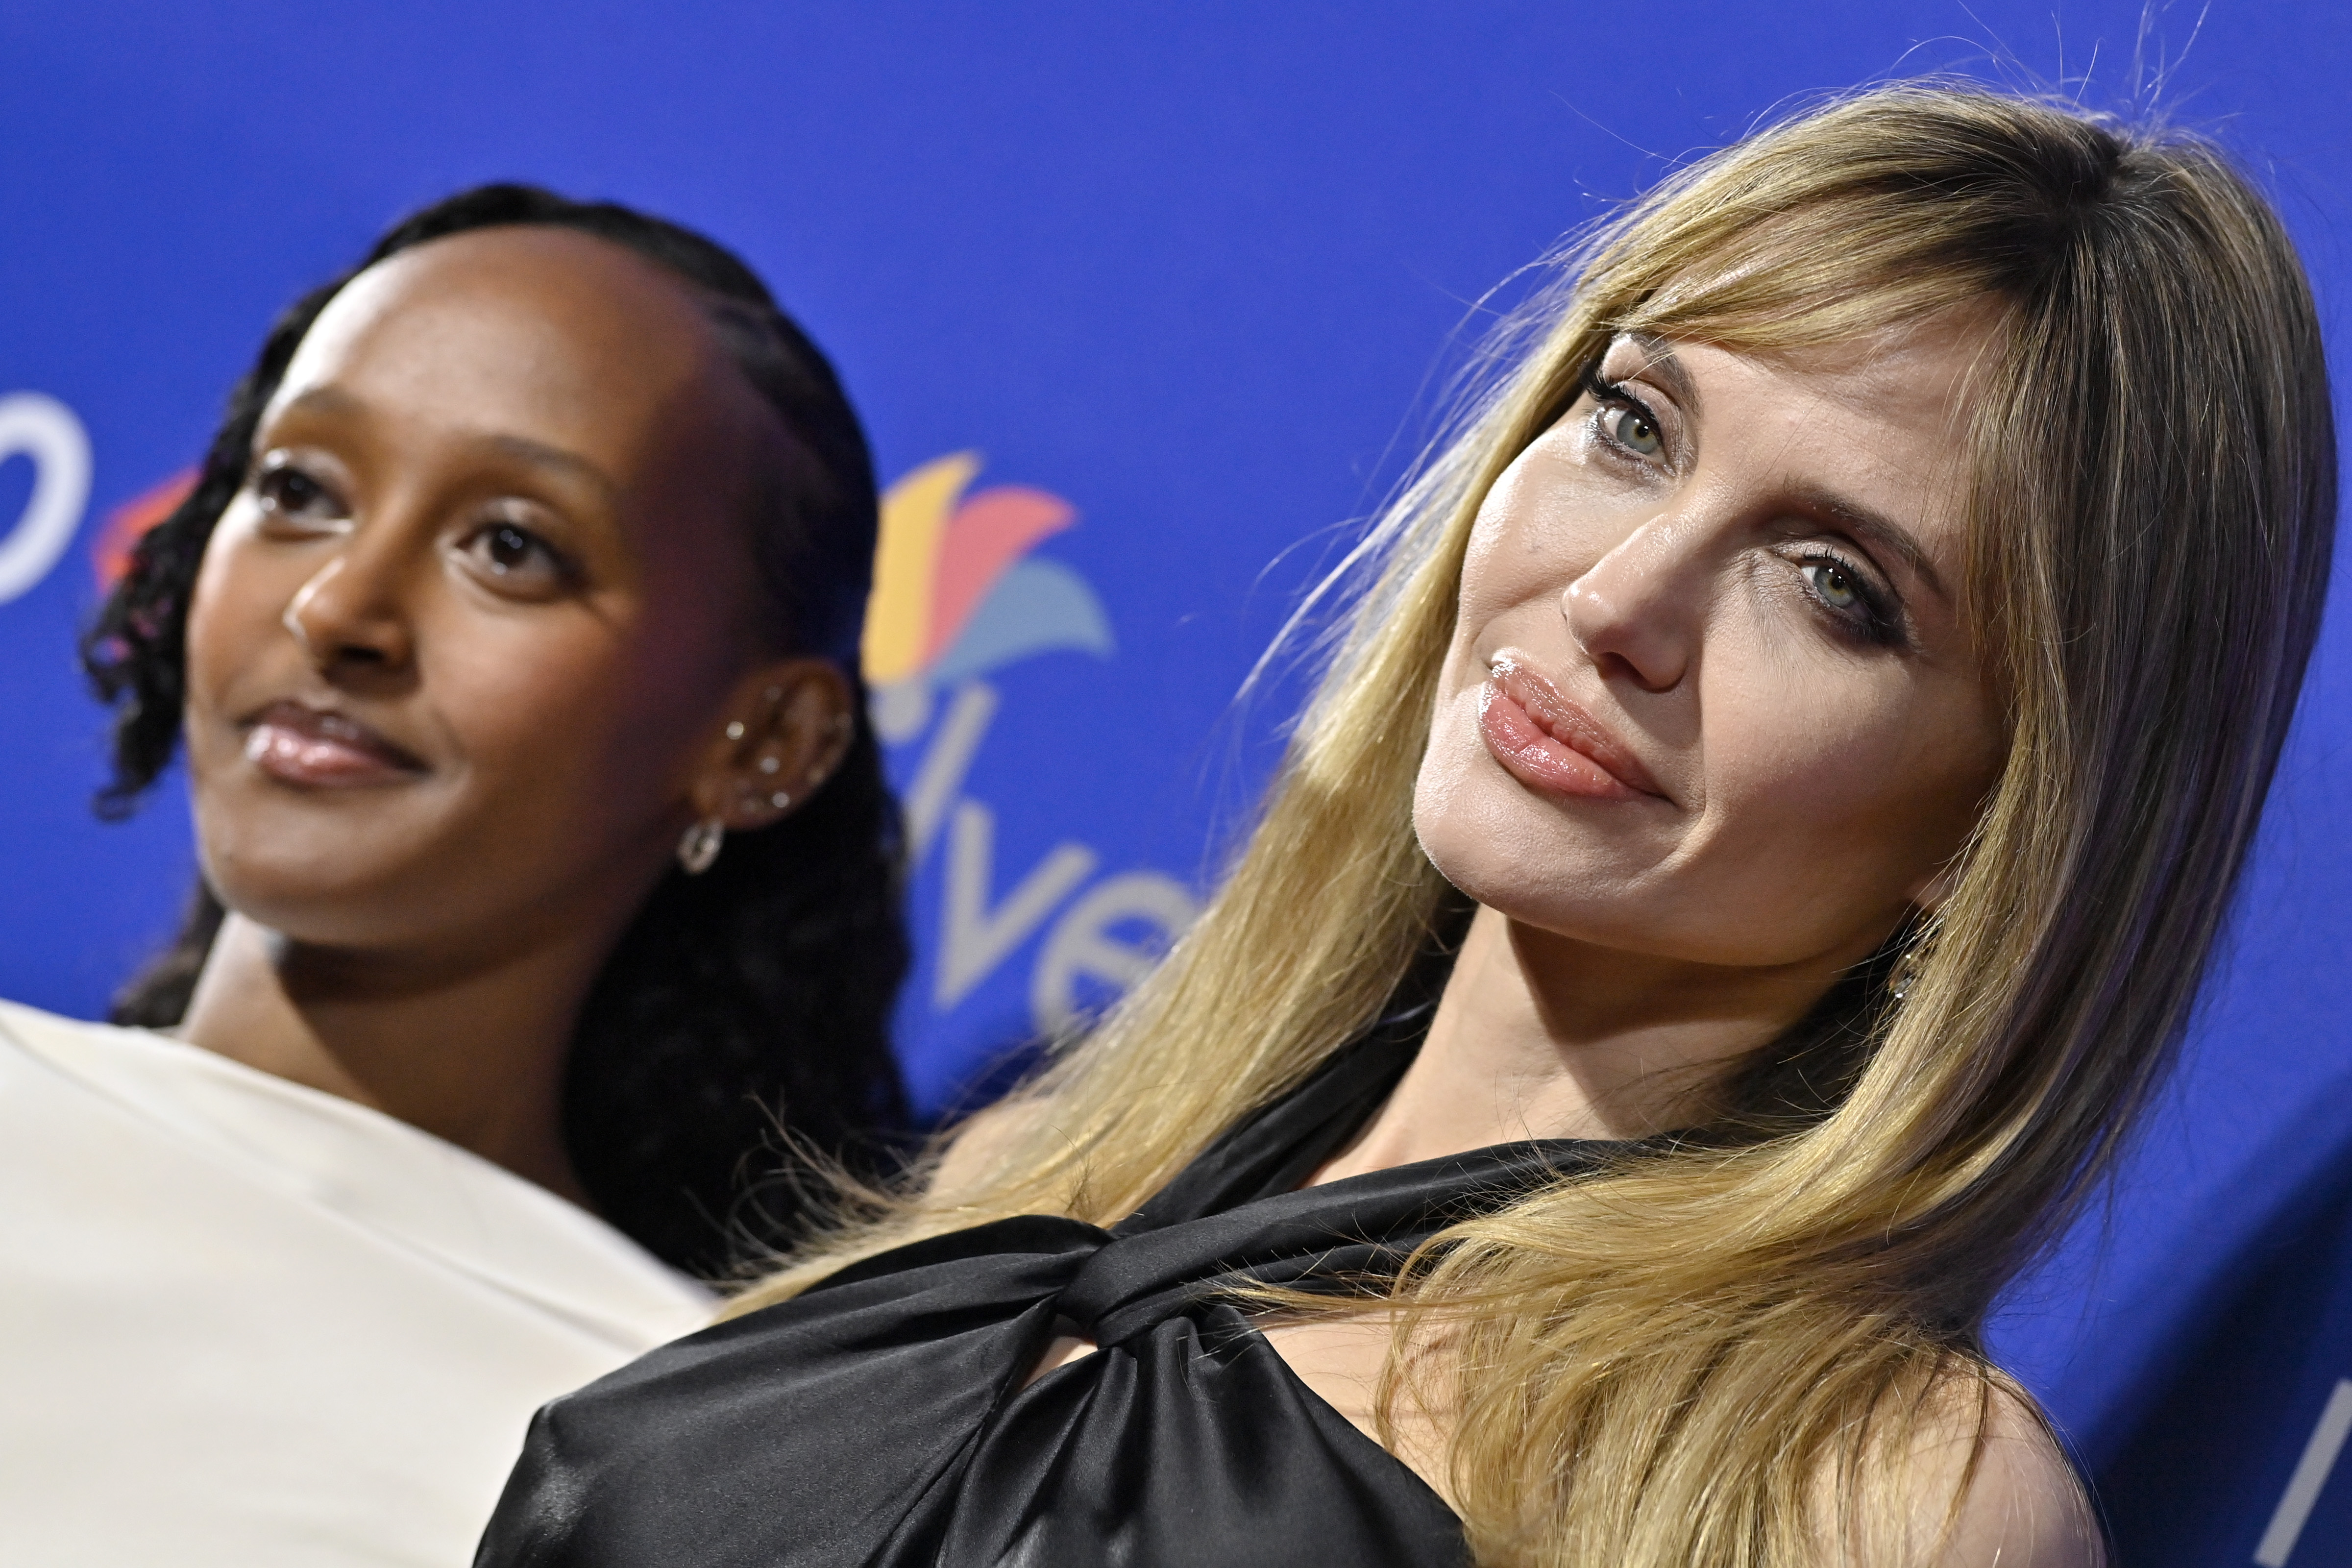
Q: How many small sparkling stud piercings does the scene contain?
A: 3